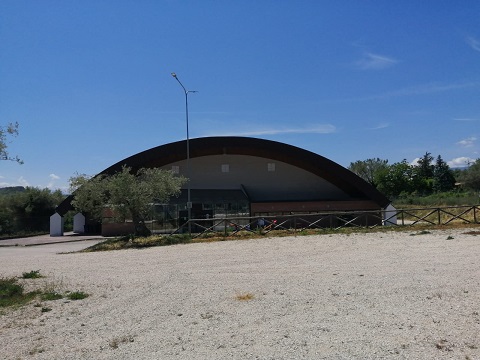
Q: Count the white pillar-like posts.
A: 3